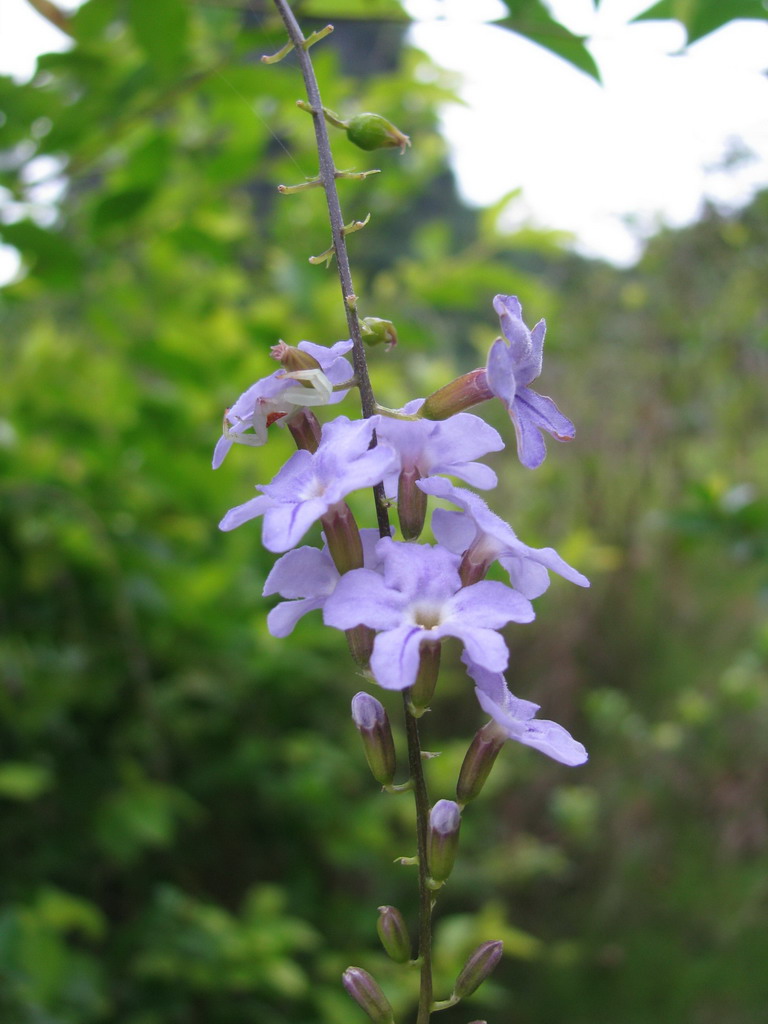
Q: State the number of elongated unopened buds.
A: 5